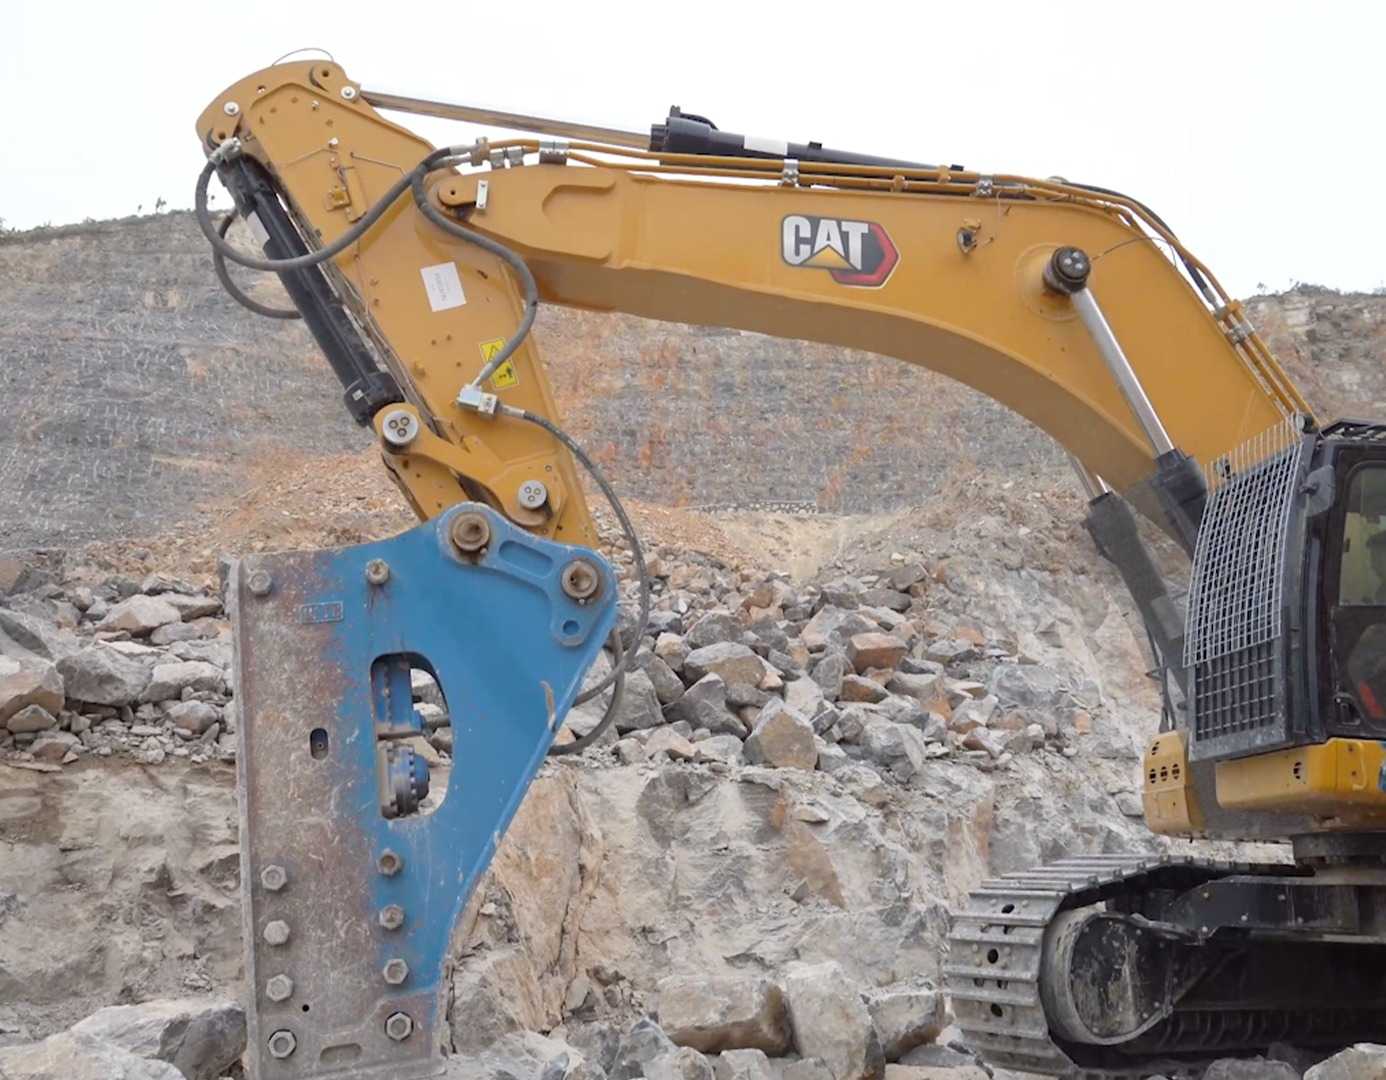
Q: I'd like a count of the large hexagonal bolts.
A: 10